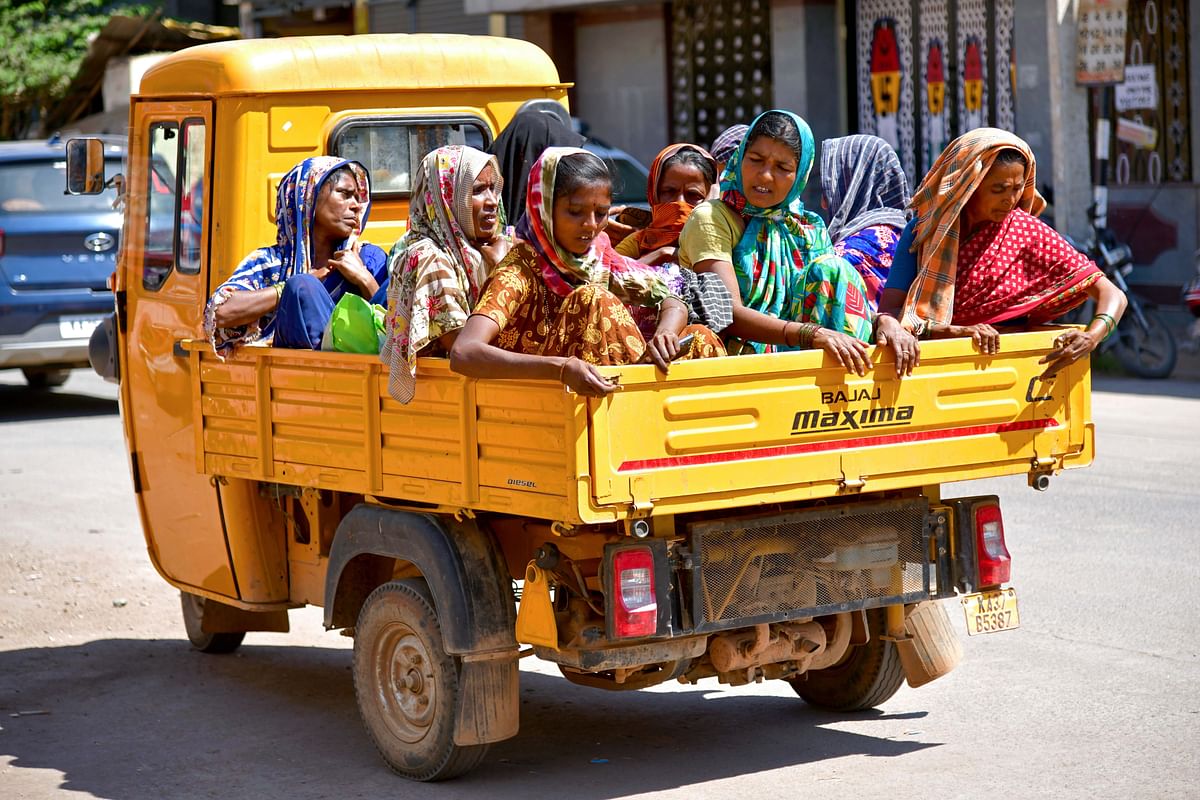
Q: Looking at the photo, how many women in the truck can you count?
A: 9